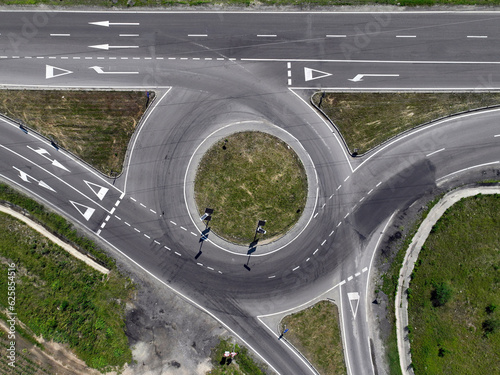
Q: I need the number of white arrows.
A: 6